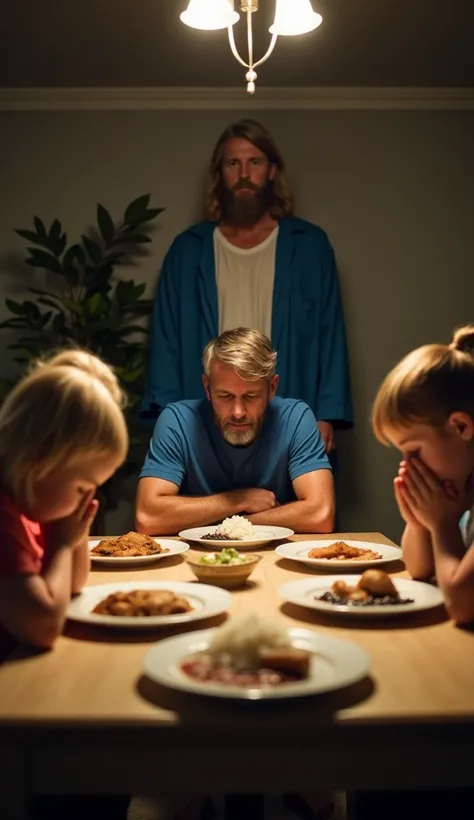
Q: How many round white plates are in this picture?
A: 6